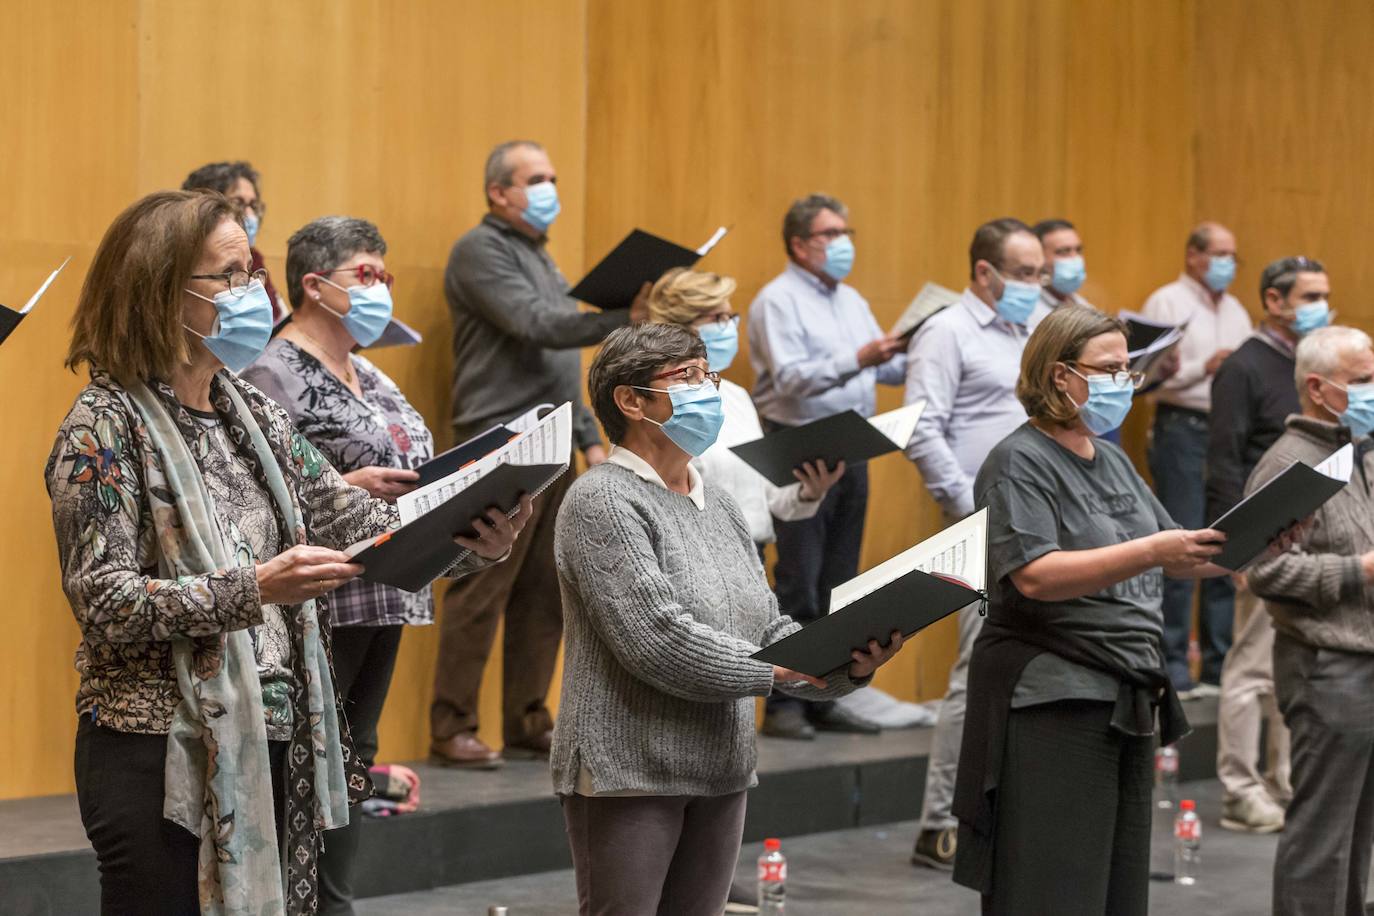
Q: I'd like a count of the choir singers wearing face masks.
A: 13